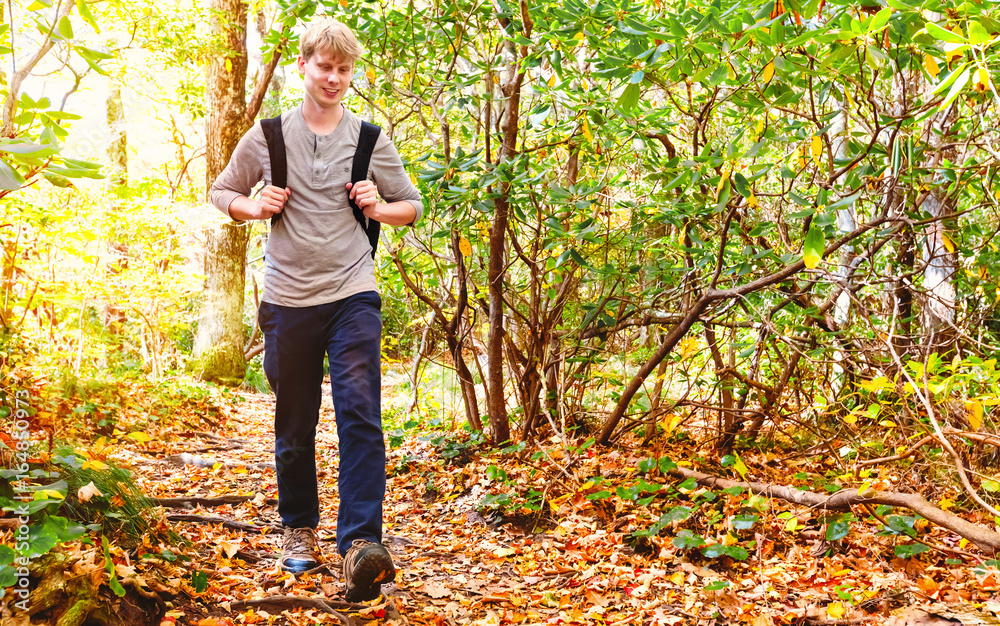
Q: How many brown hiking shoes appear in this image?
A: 2